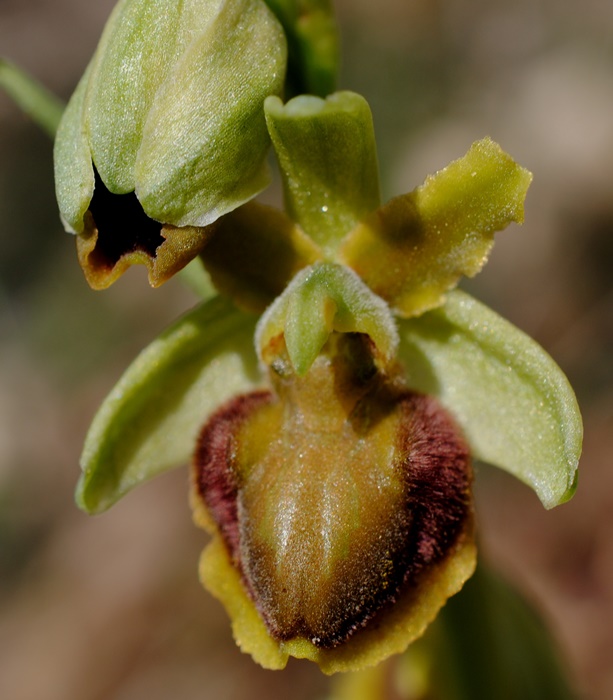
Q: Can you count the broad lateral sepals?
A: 2